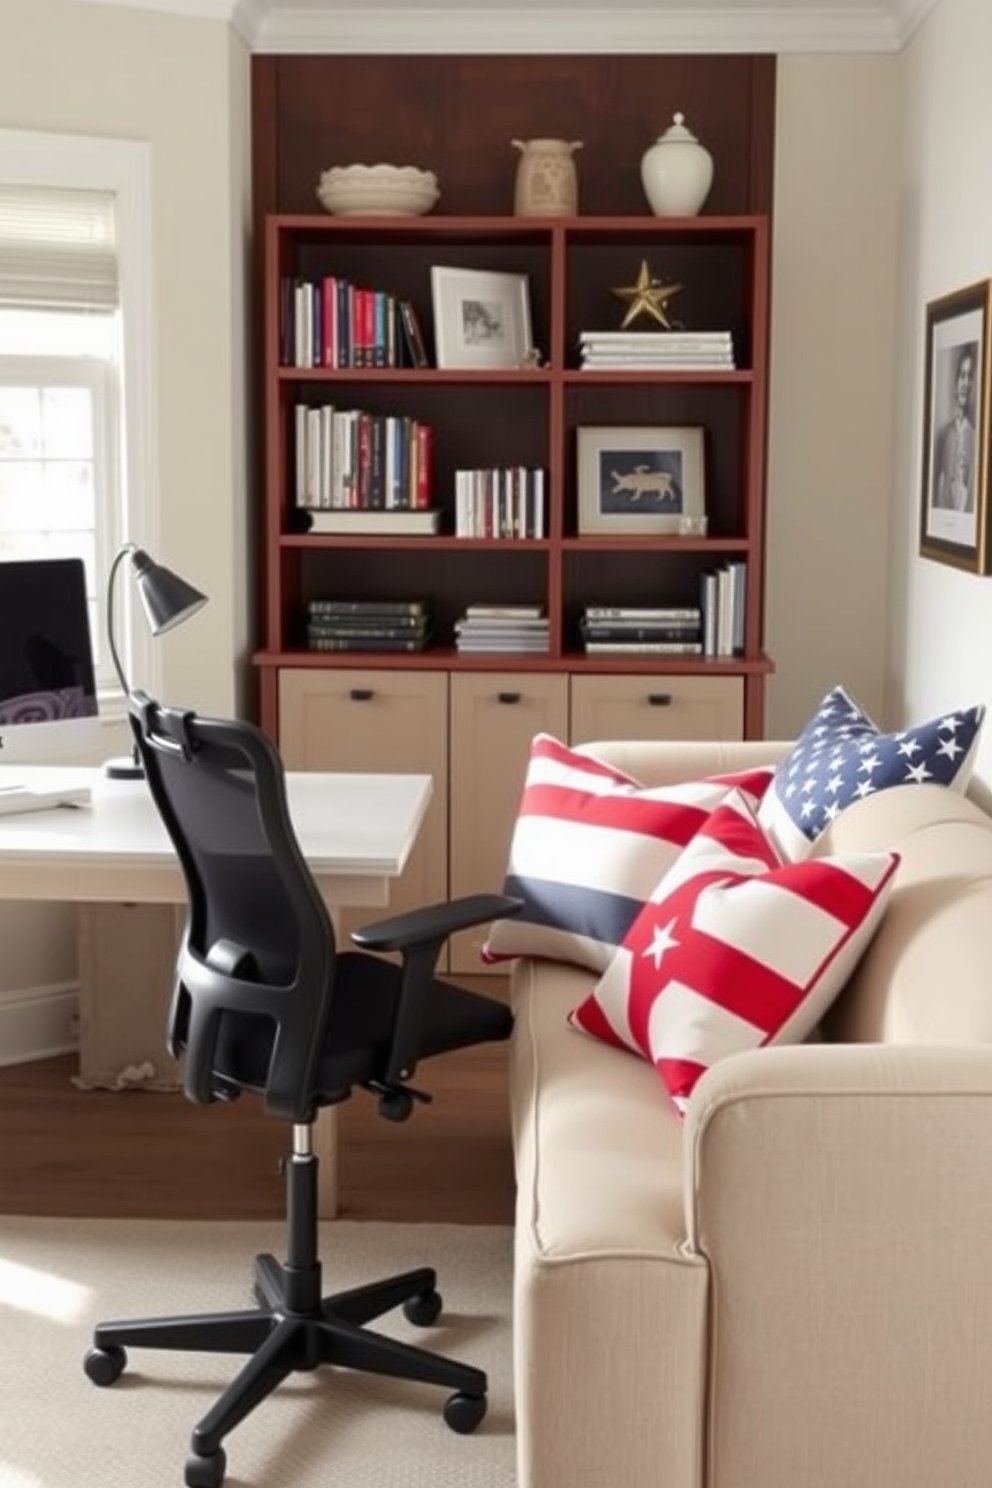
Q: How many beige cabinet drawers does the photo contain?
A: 3